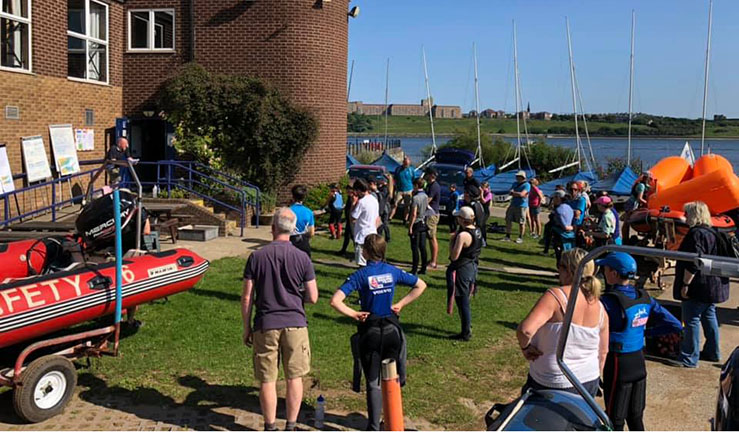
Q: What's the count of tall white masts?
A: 8